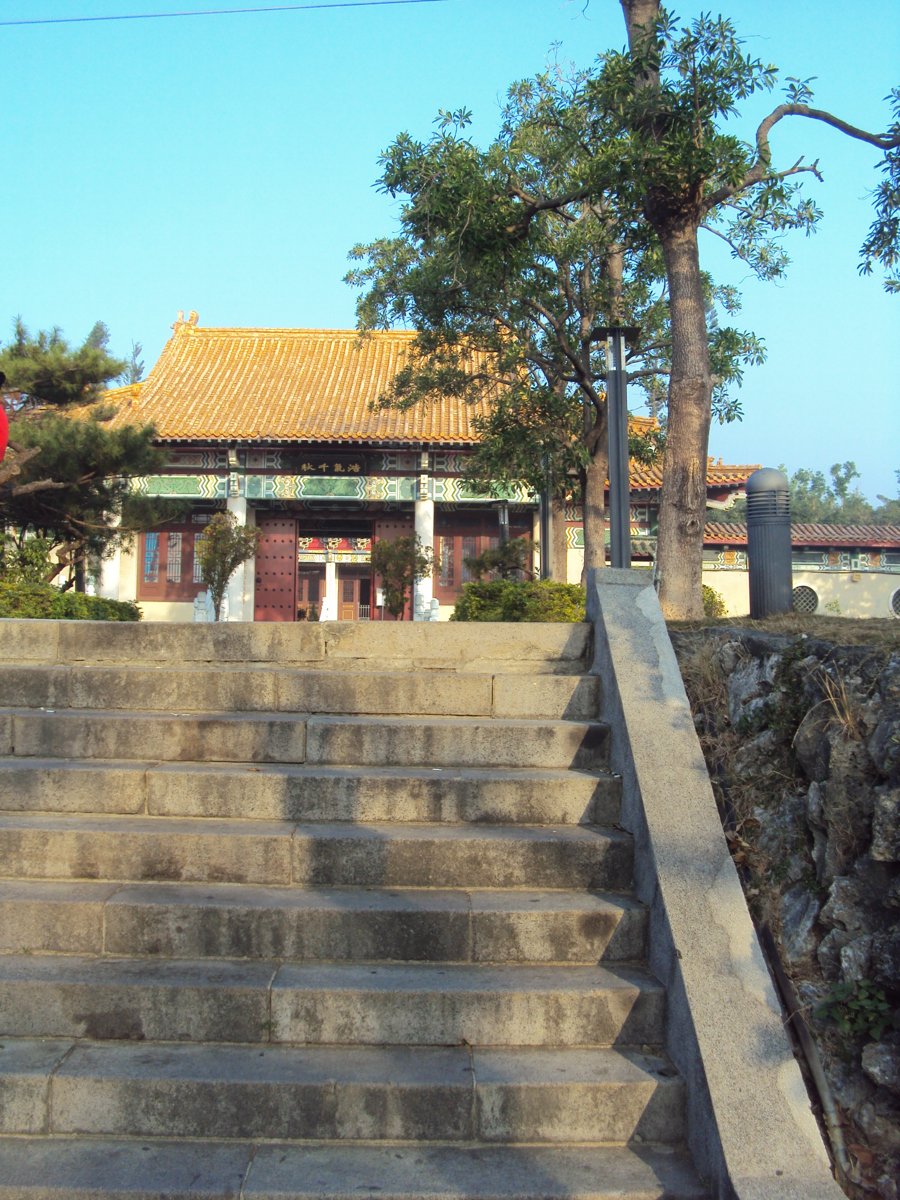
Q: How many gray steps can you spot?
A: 9